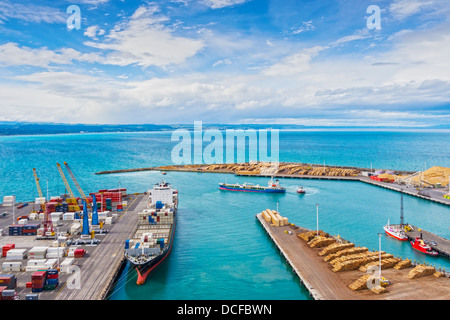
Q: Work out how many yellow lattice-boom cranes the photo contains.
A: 3